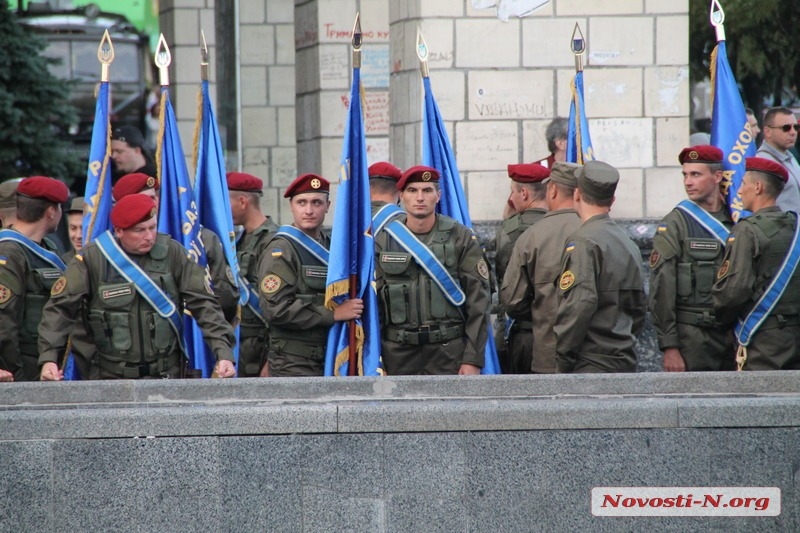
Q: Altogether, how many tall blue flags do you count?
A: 7